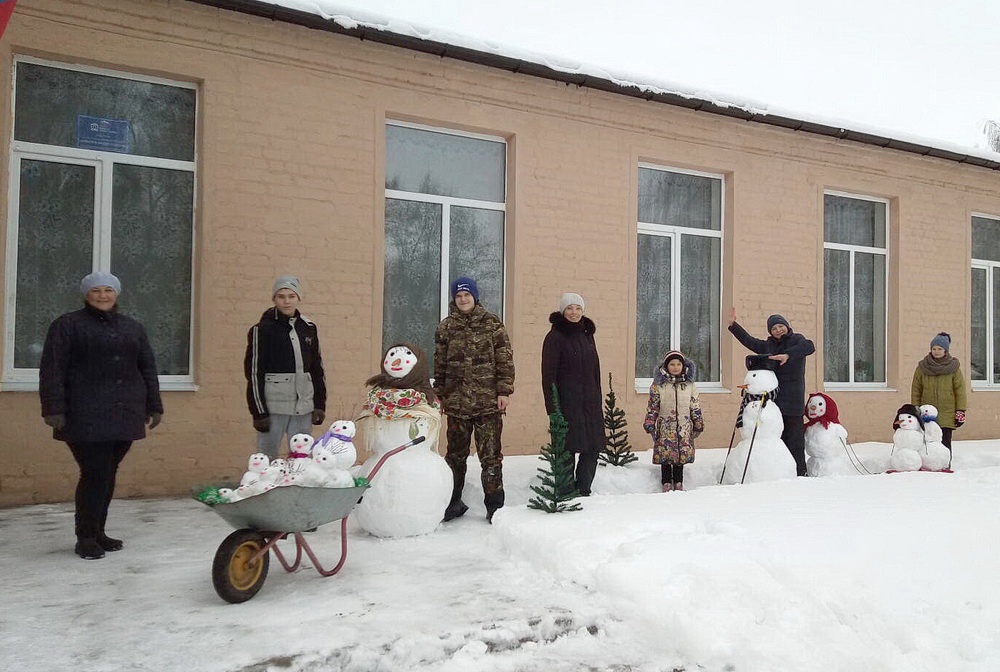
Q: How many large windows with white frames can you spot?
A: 5